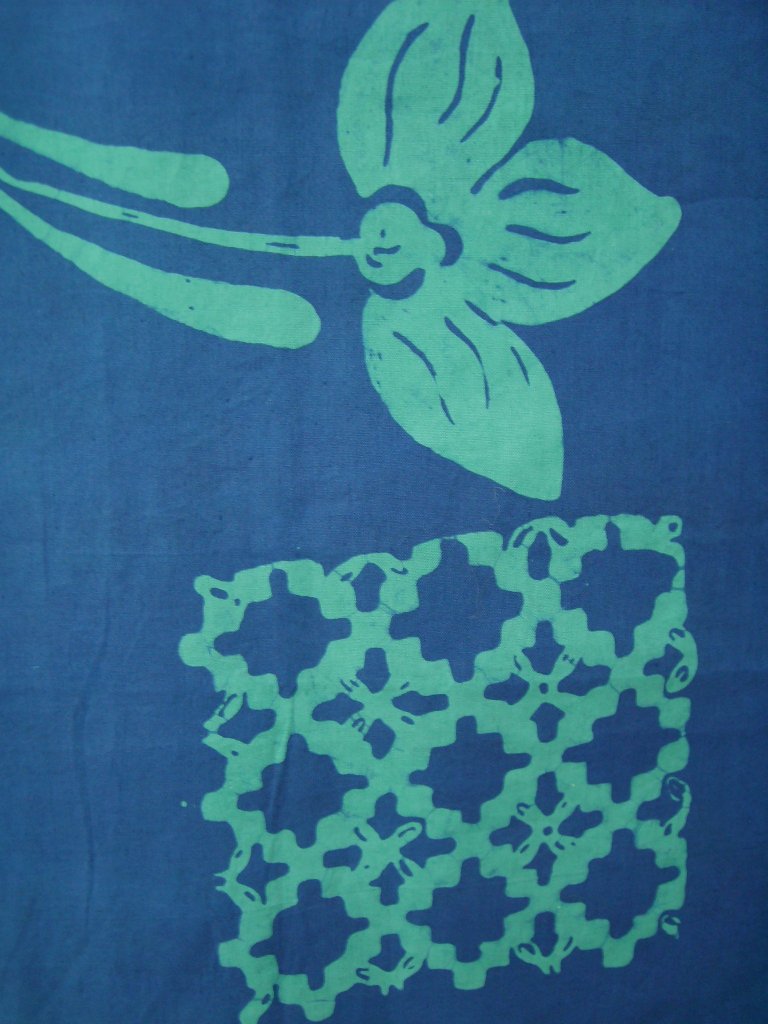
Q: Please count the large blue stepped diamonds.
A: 9